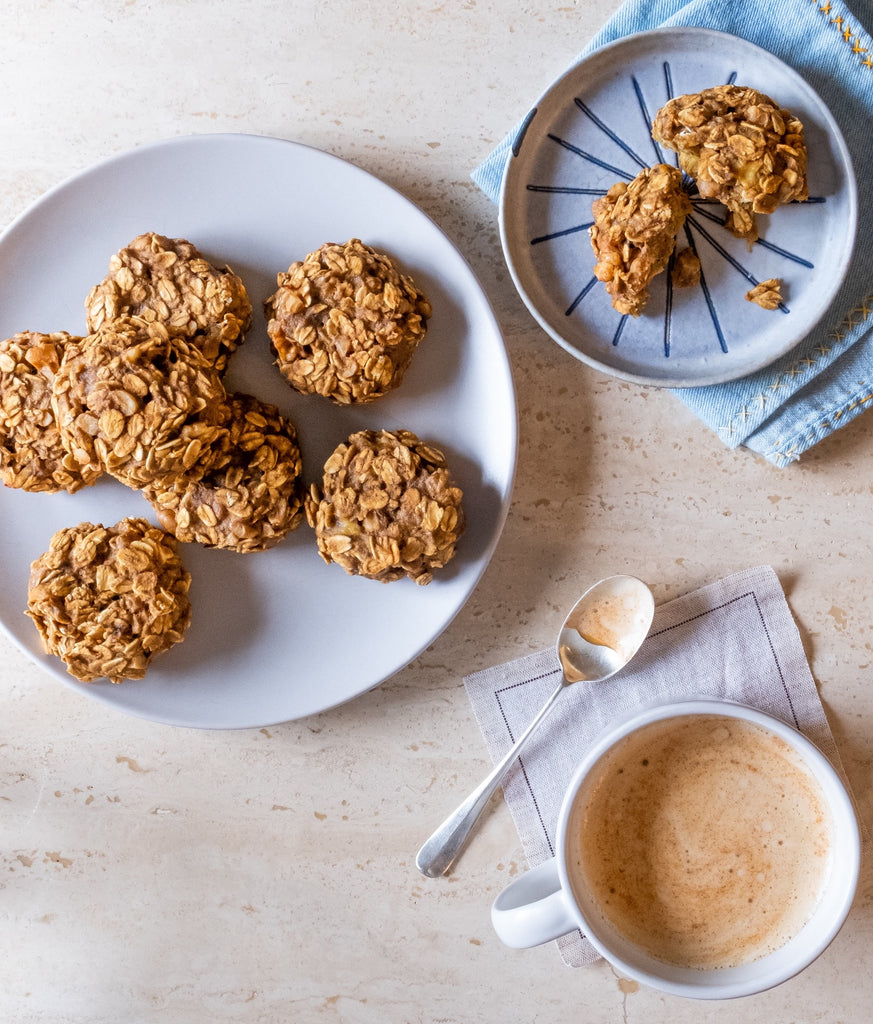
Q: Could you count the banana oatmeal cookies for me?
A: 8